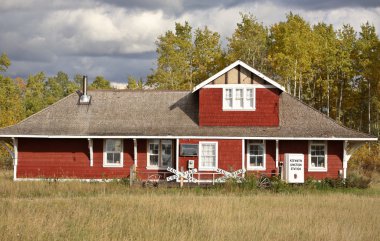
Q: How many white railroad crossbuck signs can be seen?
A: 2